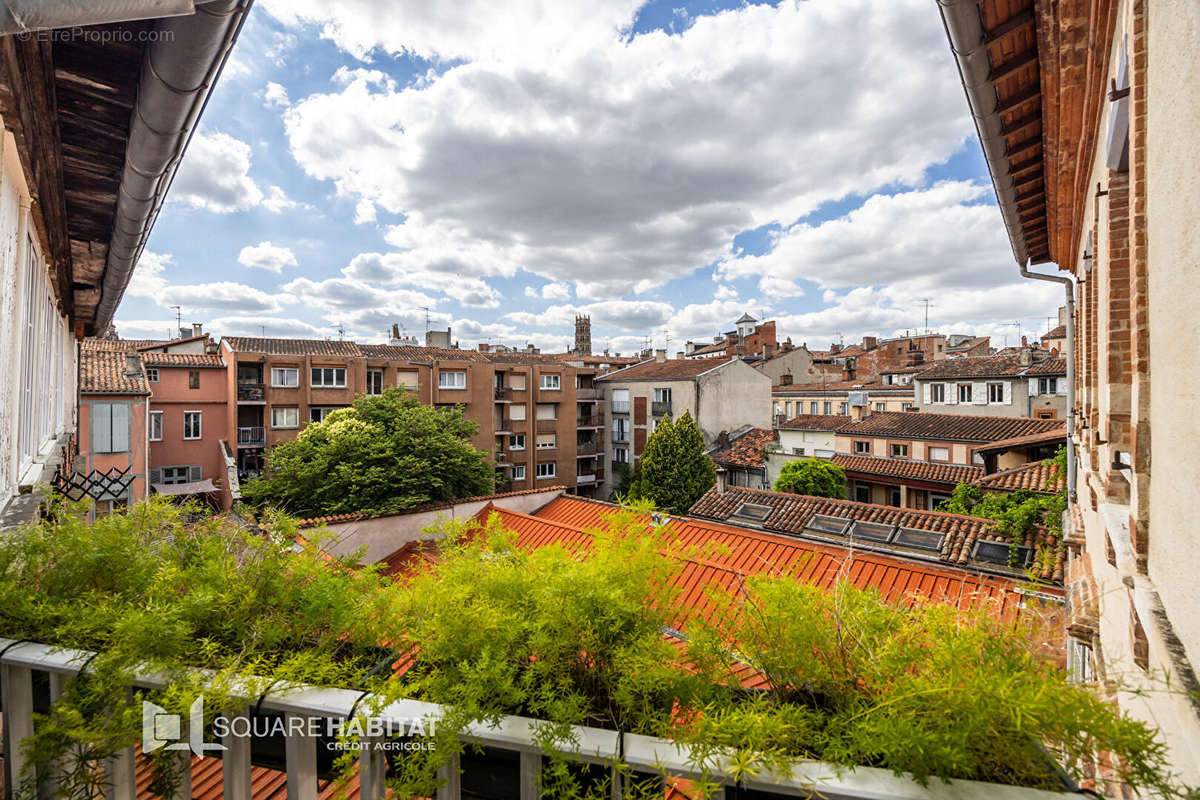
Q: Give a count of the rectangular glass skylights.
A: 5